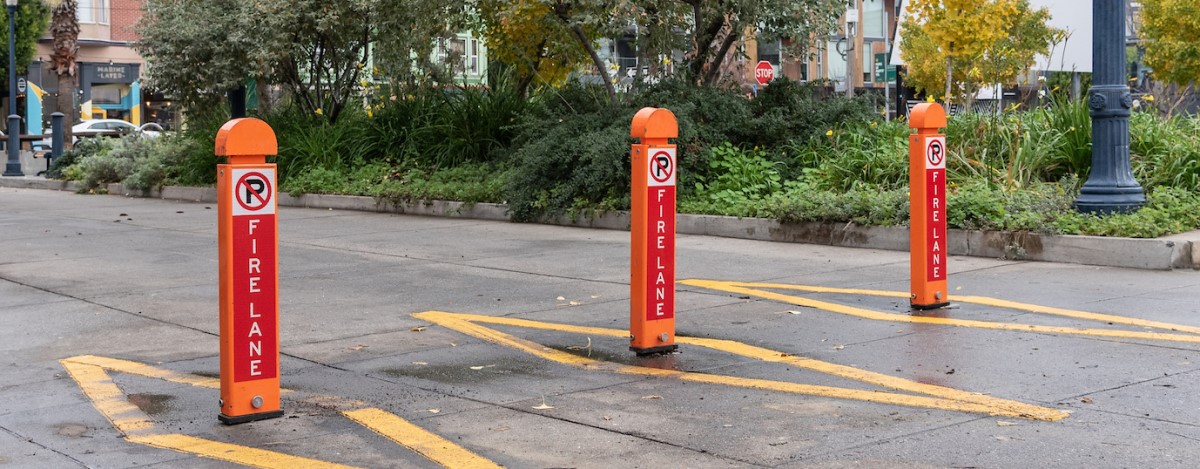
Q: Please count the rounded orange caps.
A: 3